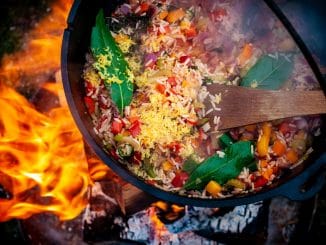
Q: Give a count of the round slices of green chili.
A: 1